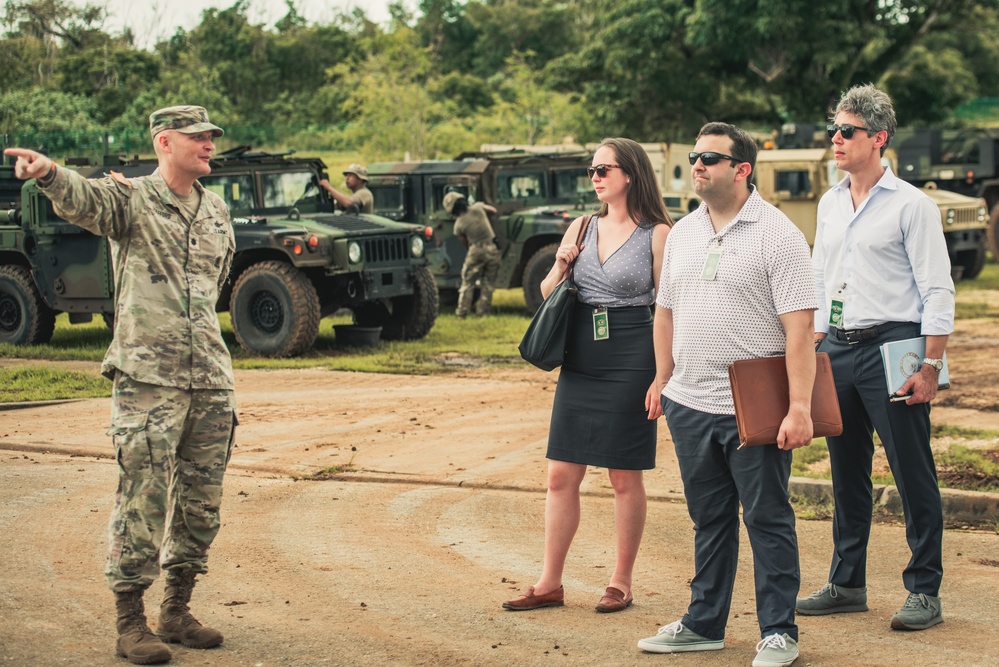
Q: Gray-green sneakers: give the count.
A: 4